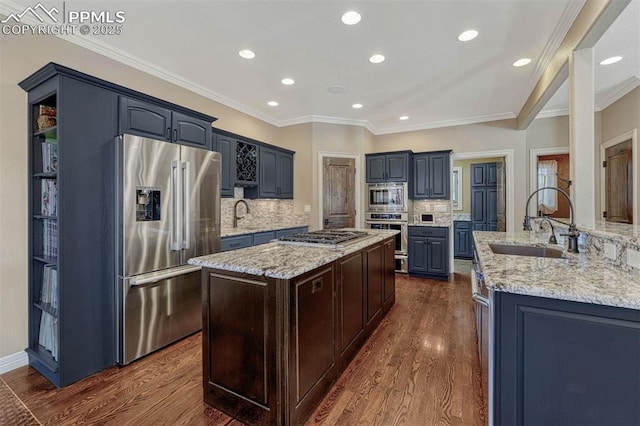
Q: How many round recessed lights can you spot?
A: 10